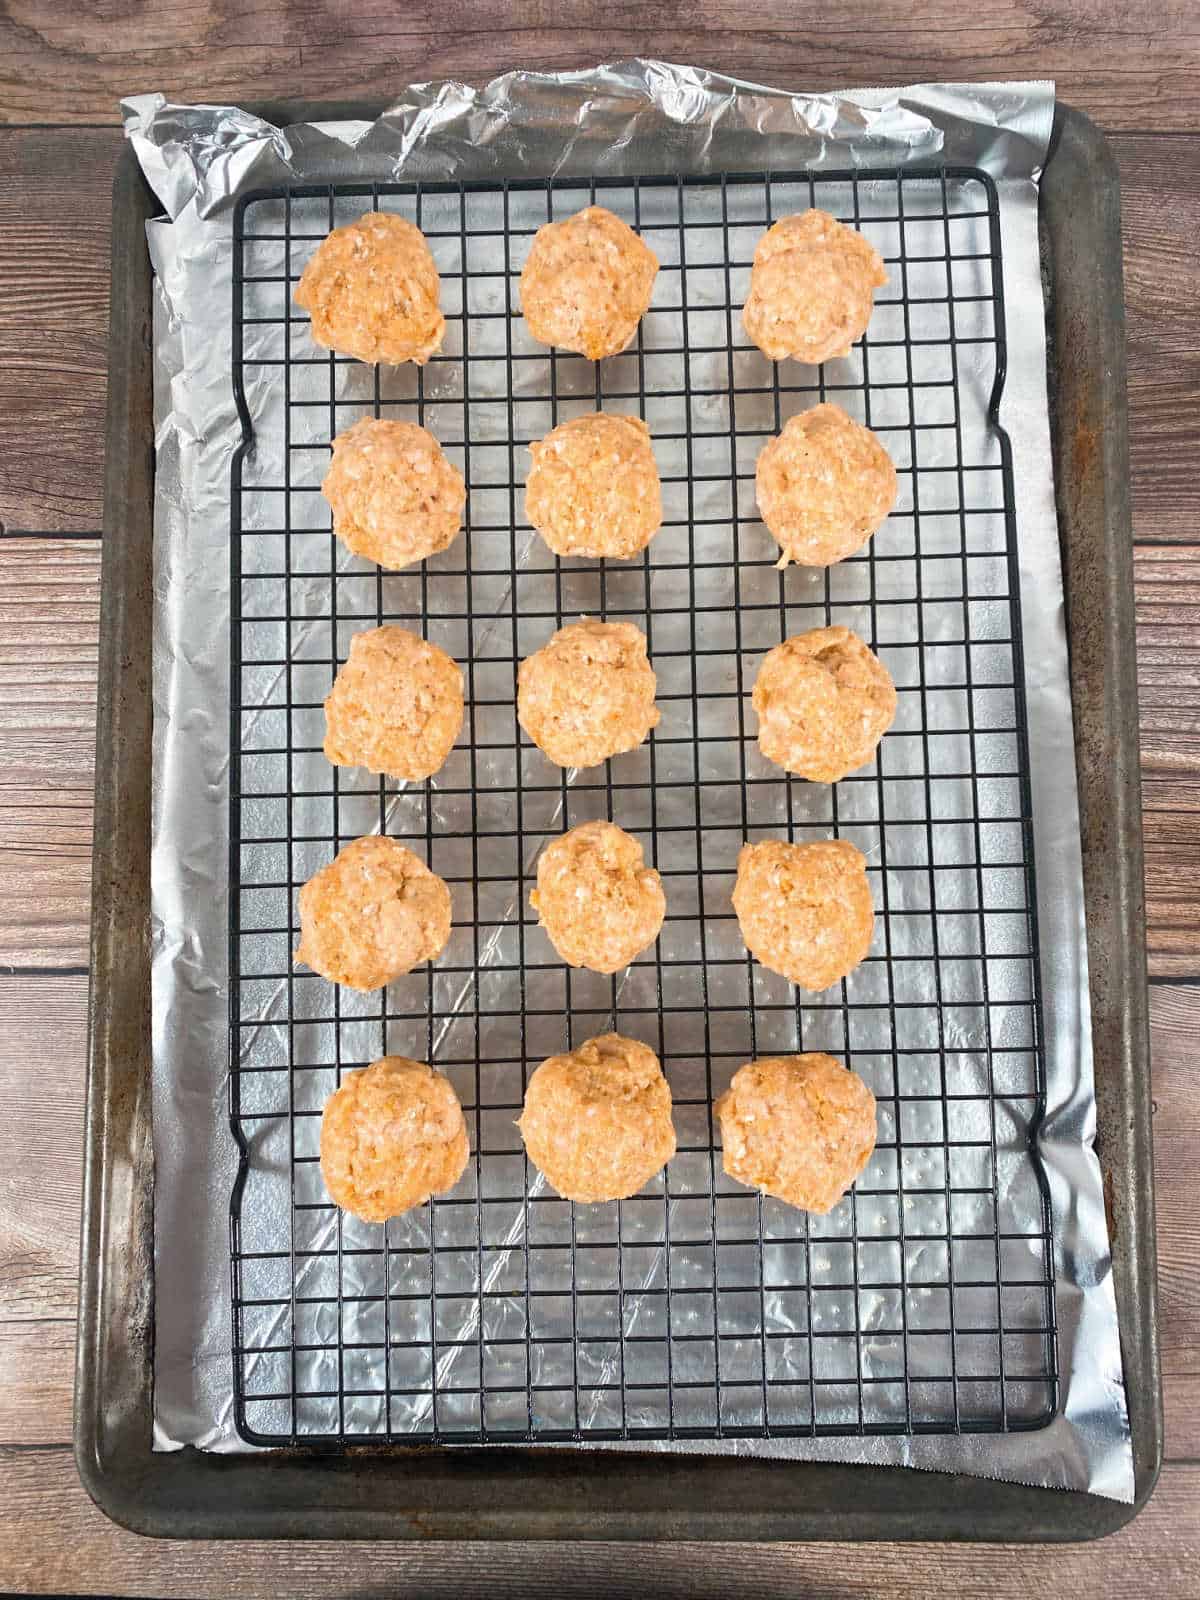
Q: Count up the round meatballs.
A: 15